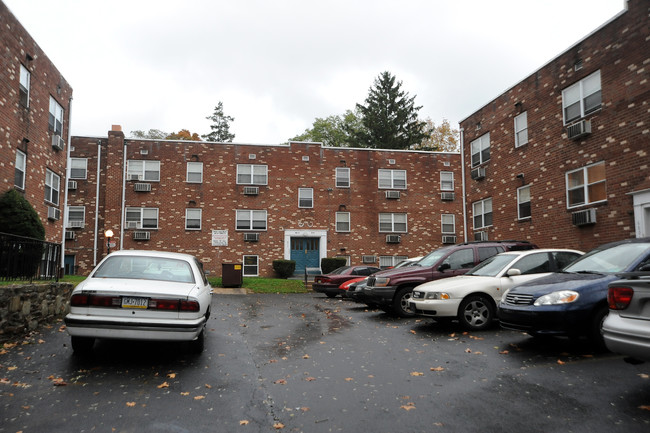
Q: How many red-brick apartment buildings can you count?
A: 3